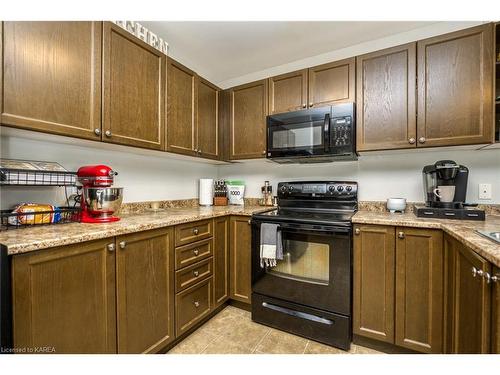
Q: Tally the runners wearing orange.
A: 0